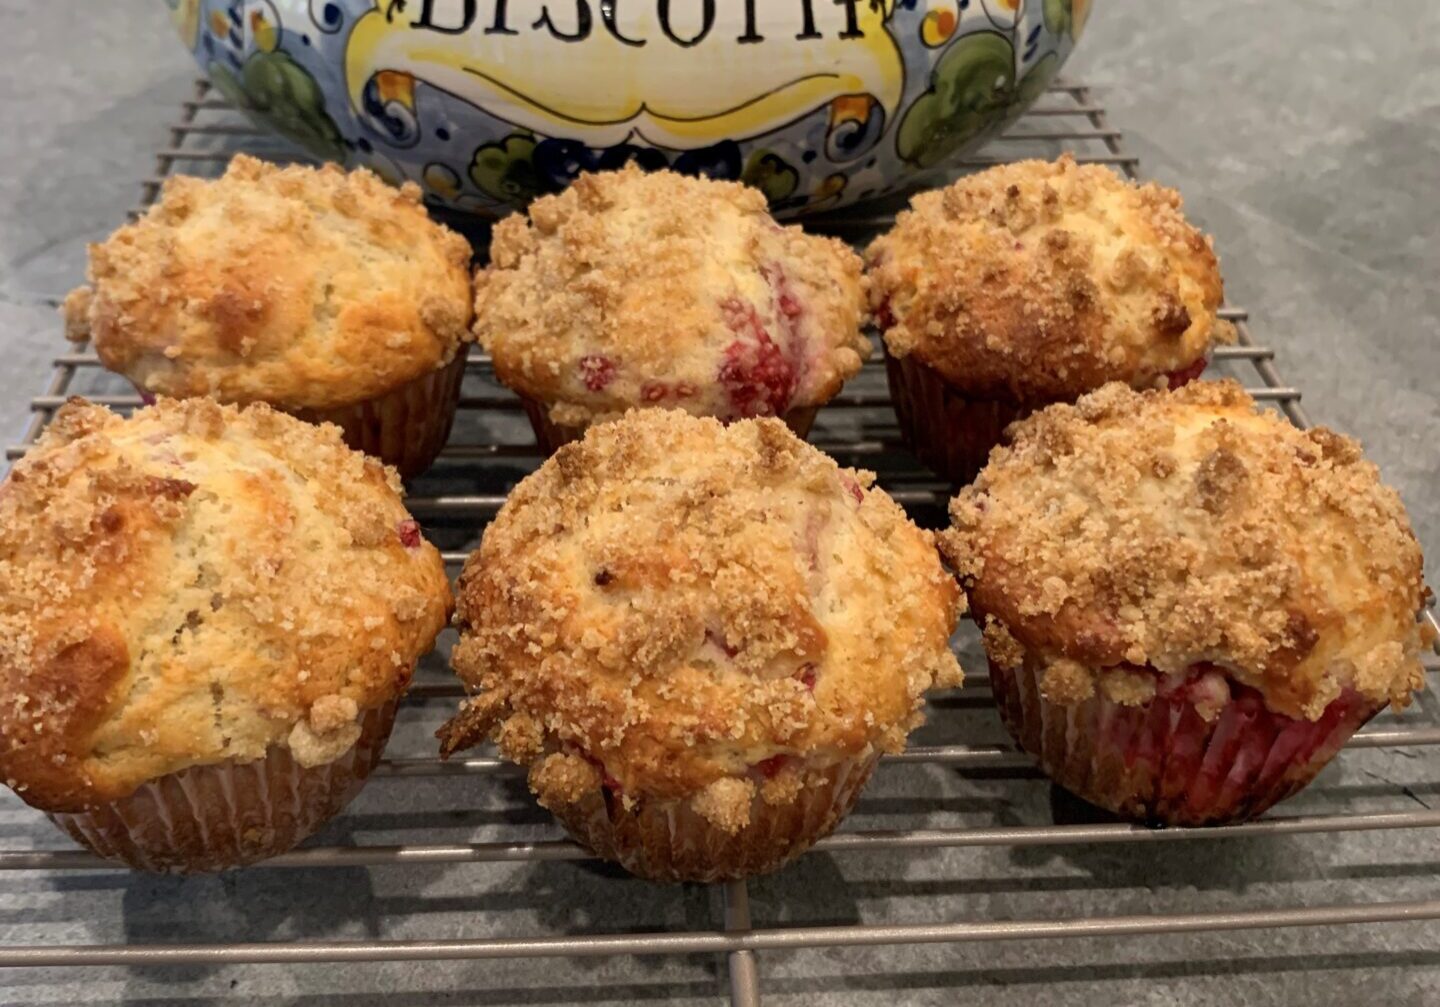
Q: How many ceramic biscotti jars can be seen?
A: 1